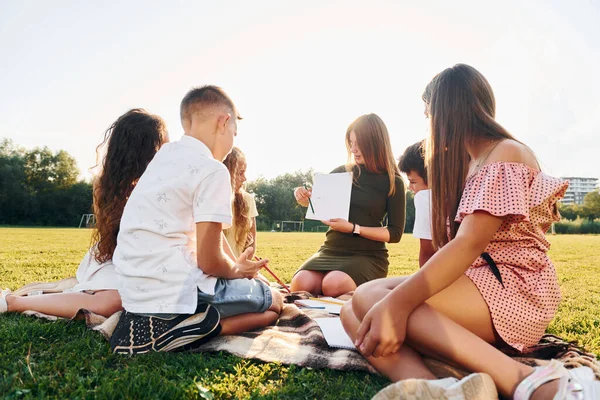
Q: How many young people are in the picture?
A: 6